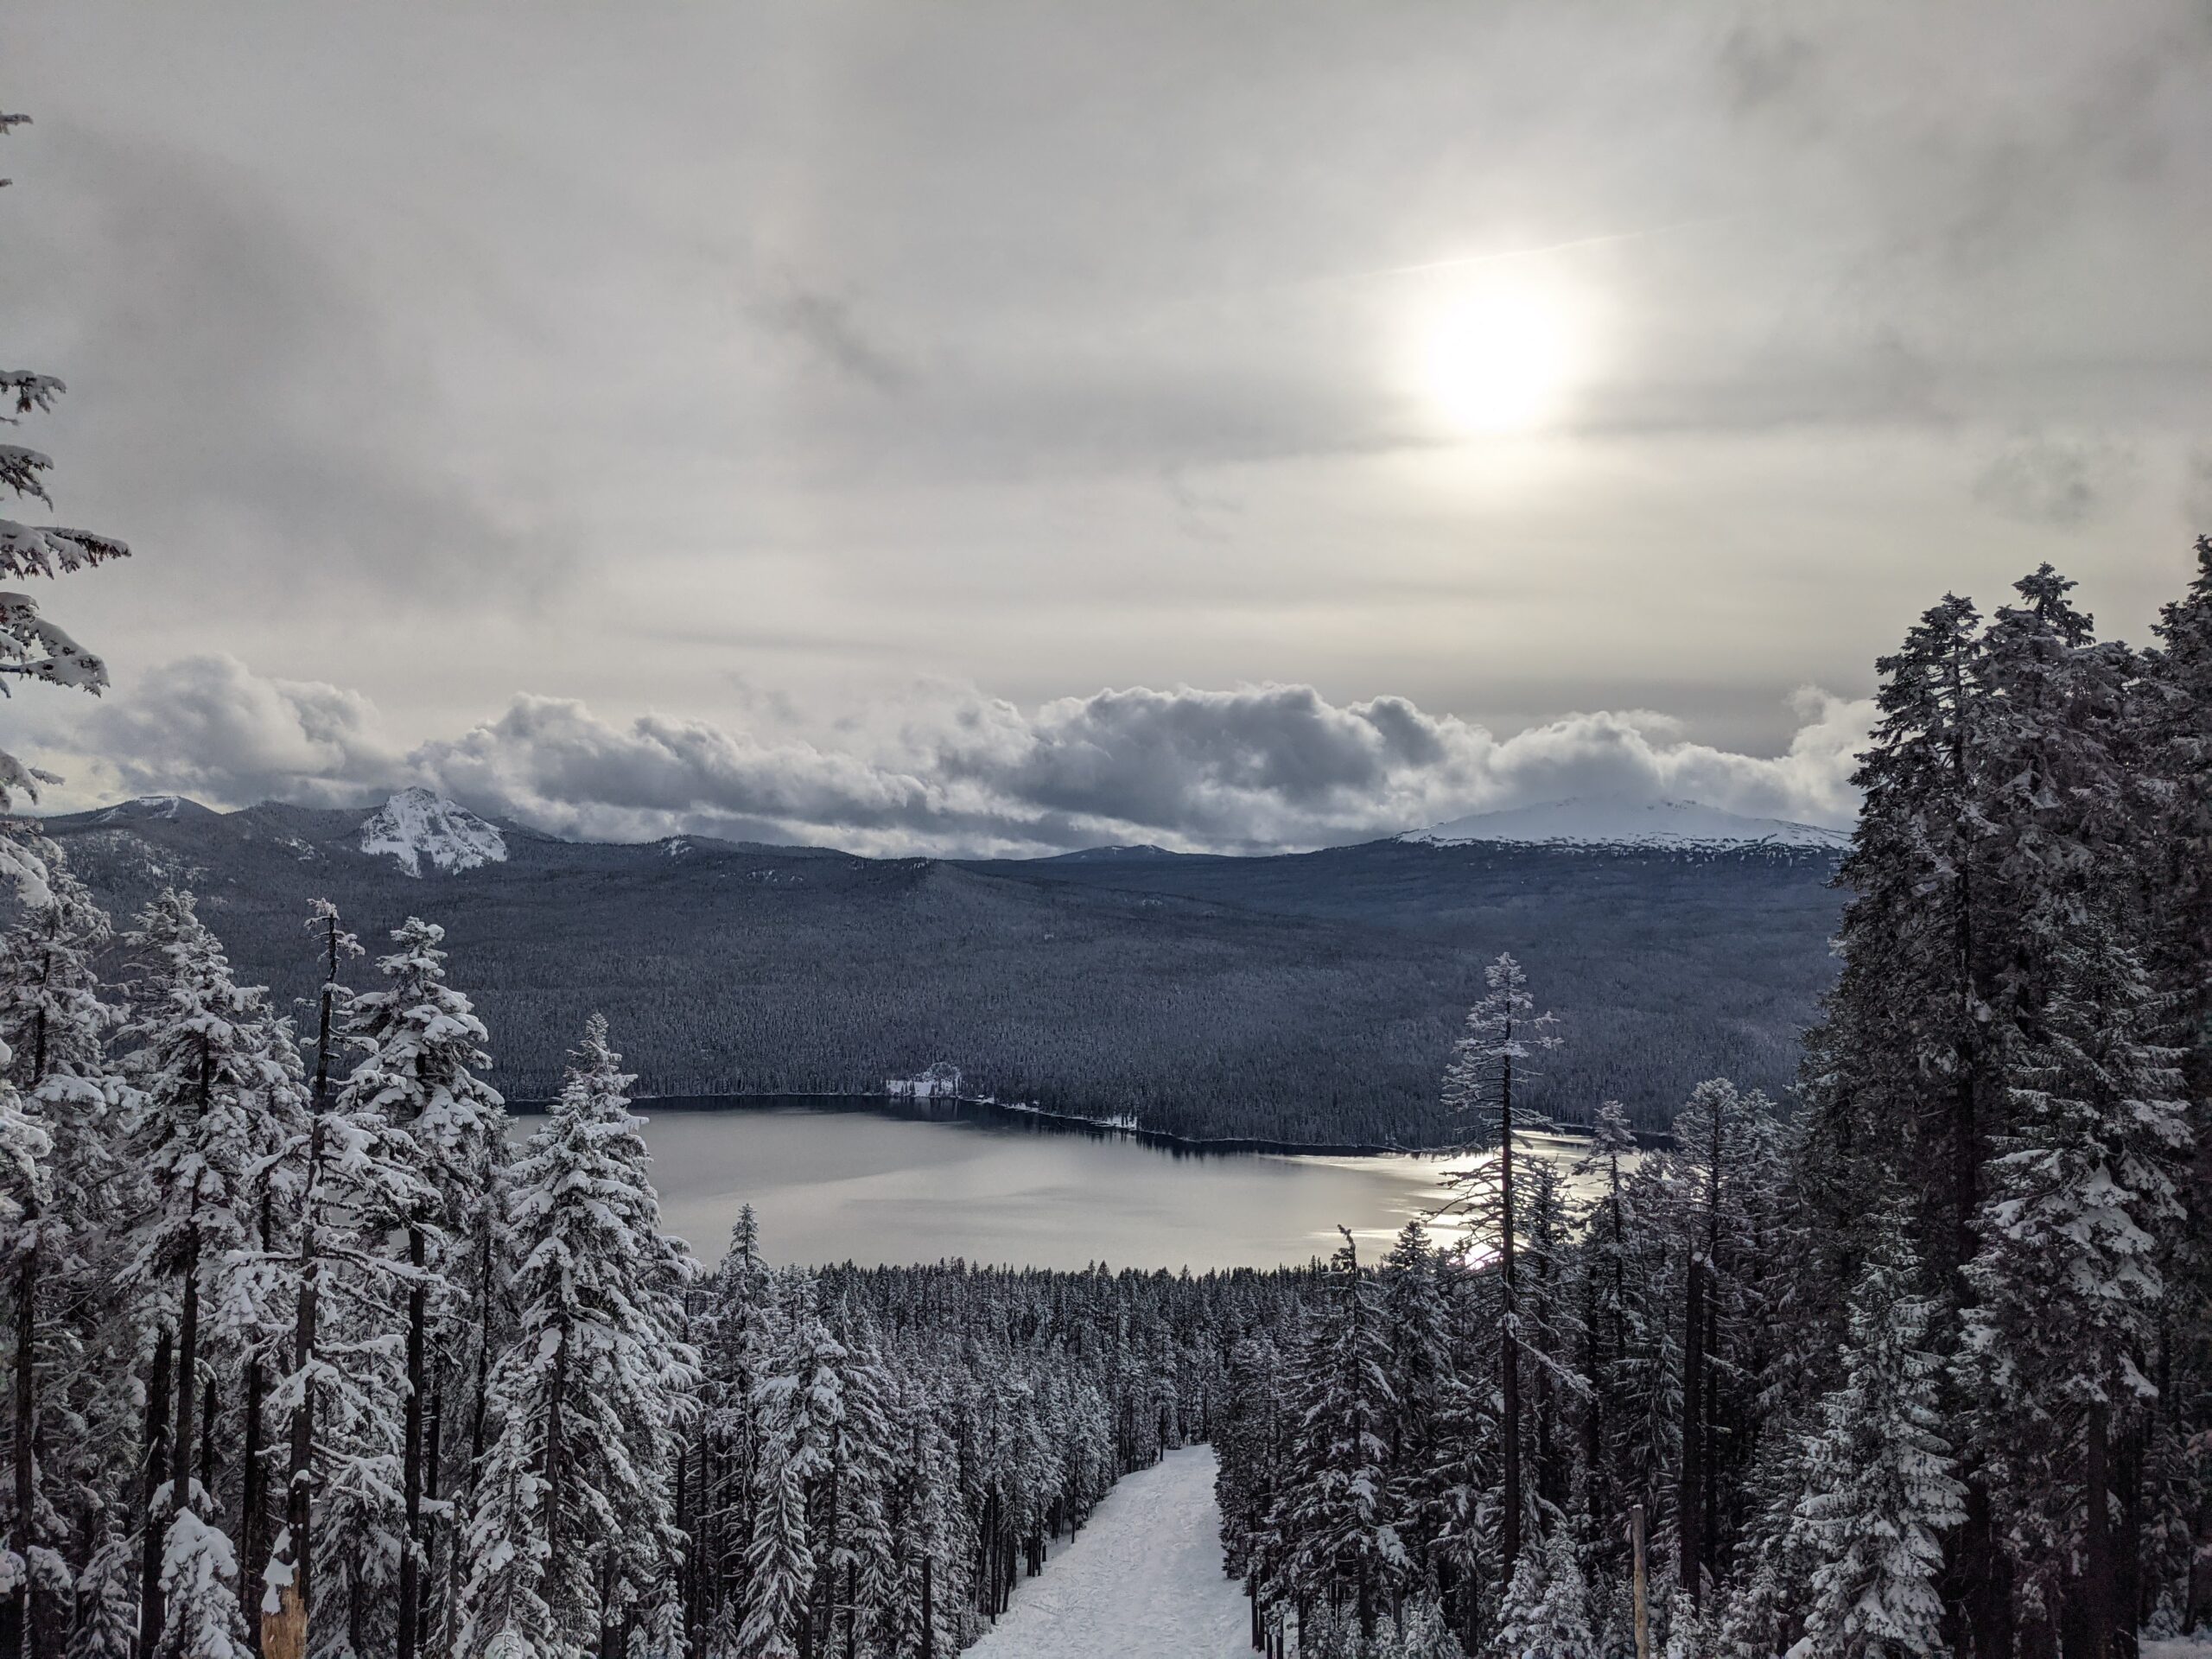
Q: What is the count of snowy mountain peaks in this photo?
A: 2